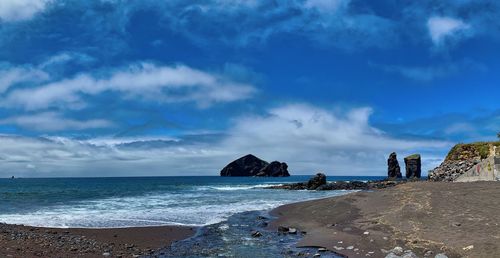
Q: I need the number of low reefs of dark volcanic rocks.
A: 1